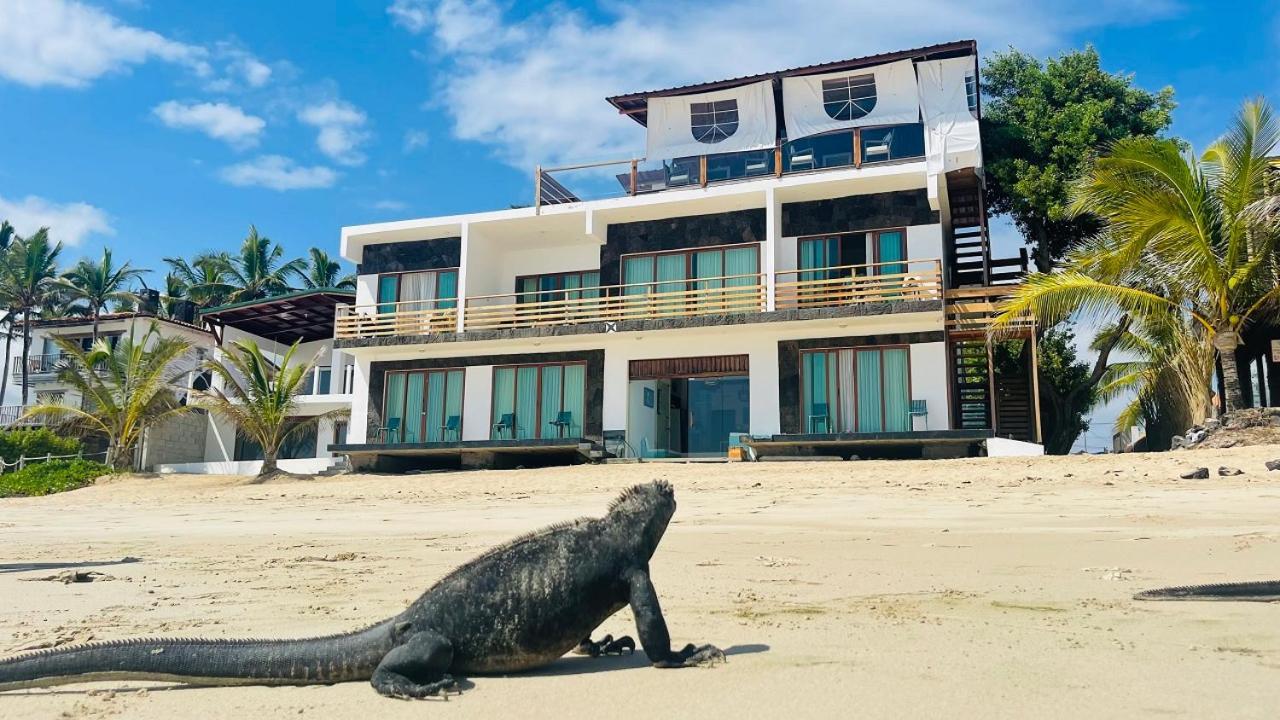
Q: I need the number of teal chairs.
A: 6